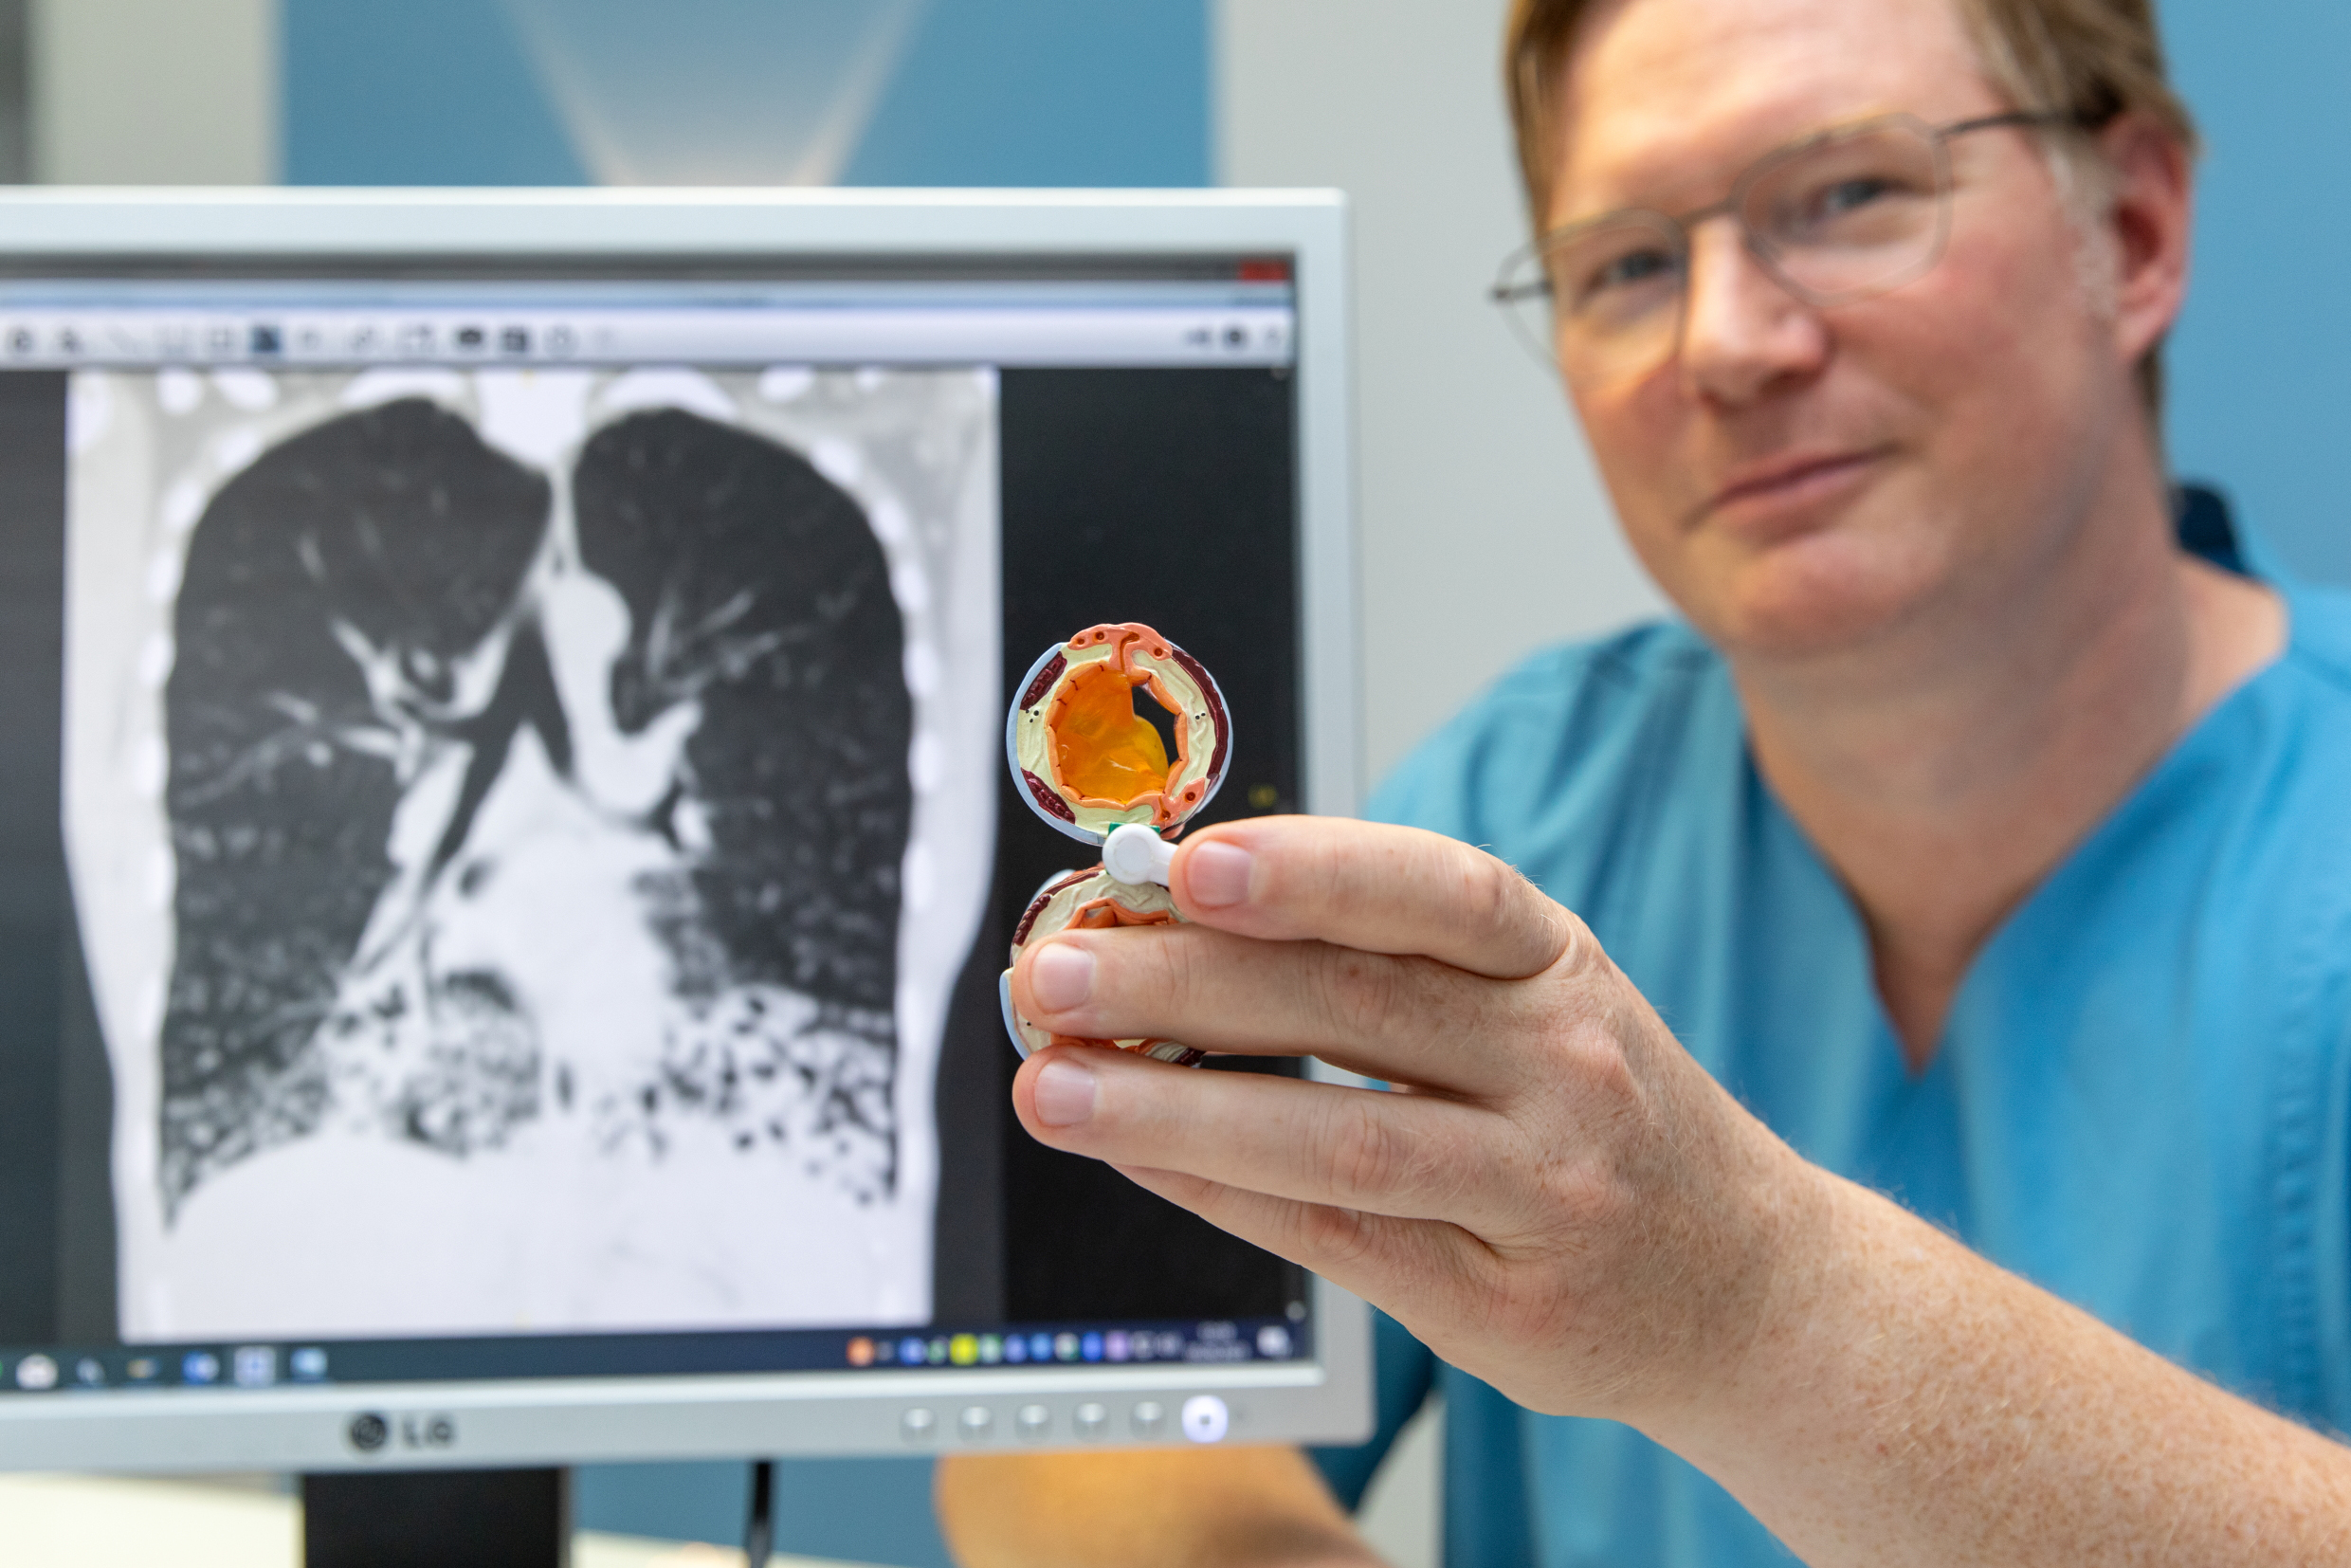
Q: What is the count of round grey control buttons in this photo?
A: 5